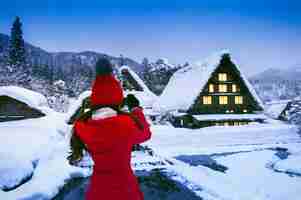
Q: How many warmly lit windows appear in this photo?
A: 7